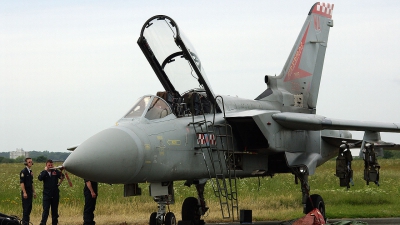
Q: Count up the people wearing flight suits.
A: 3